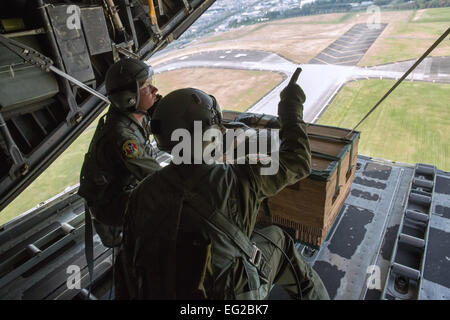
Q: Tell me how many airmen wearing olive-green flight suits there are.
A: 2